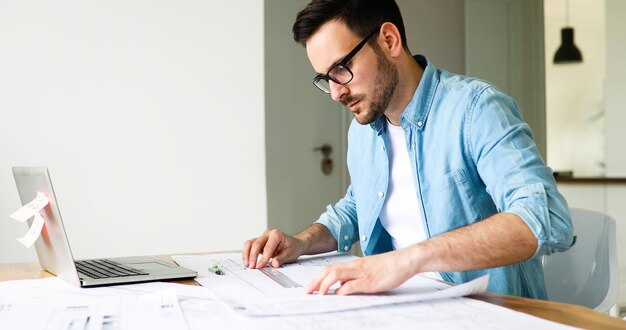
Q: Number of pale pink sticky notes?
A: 2